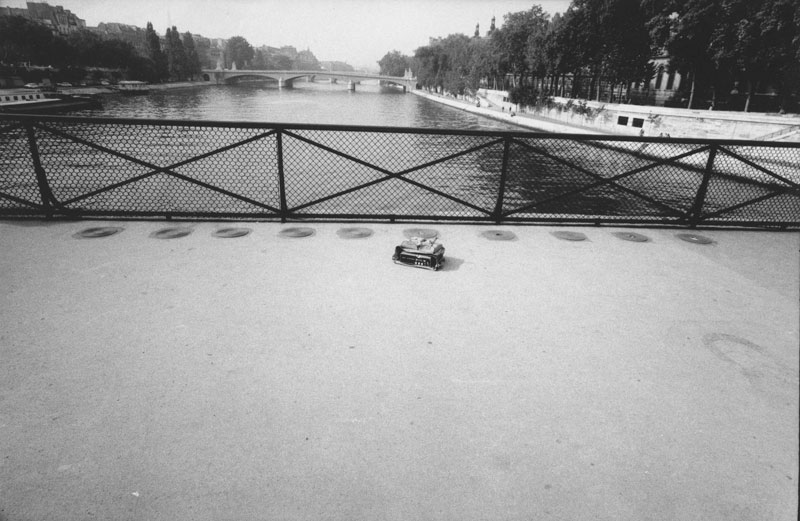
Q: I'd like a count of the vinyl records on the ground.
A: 10